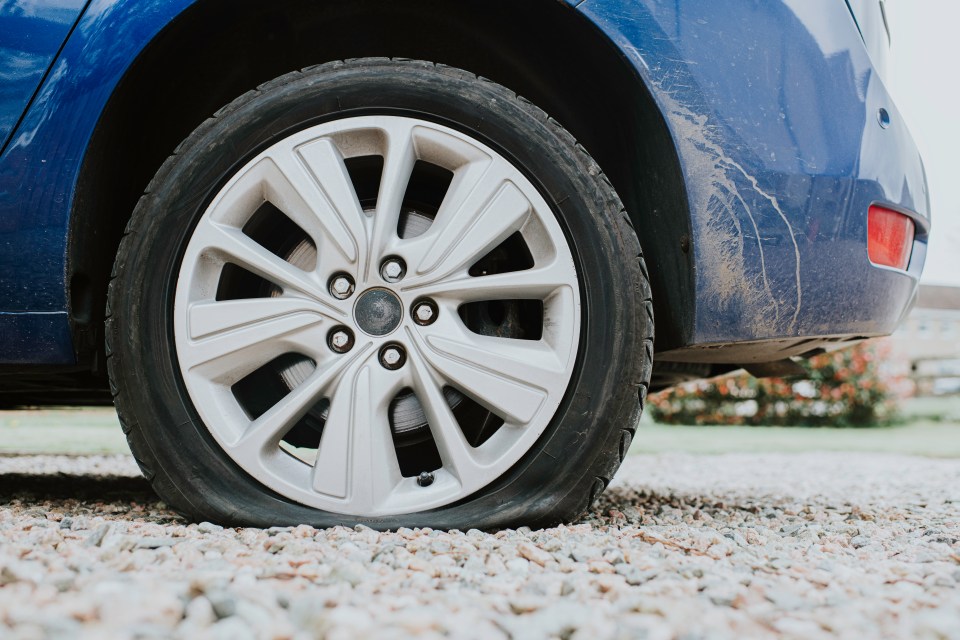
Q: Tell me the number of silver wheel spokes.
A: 10